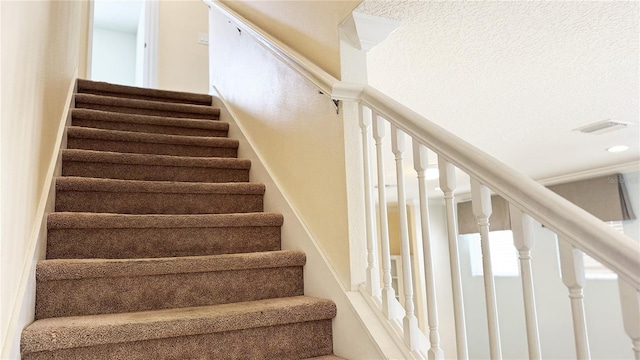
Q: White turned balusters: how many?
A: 9